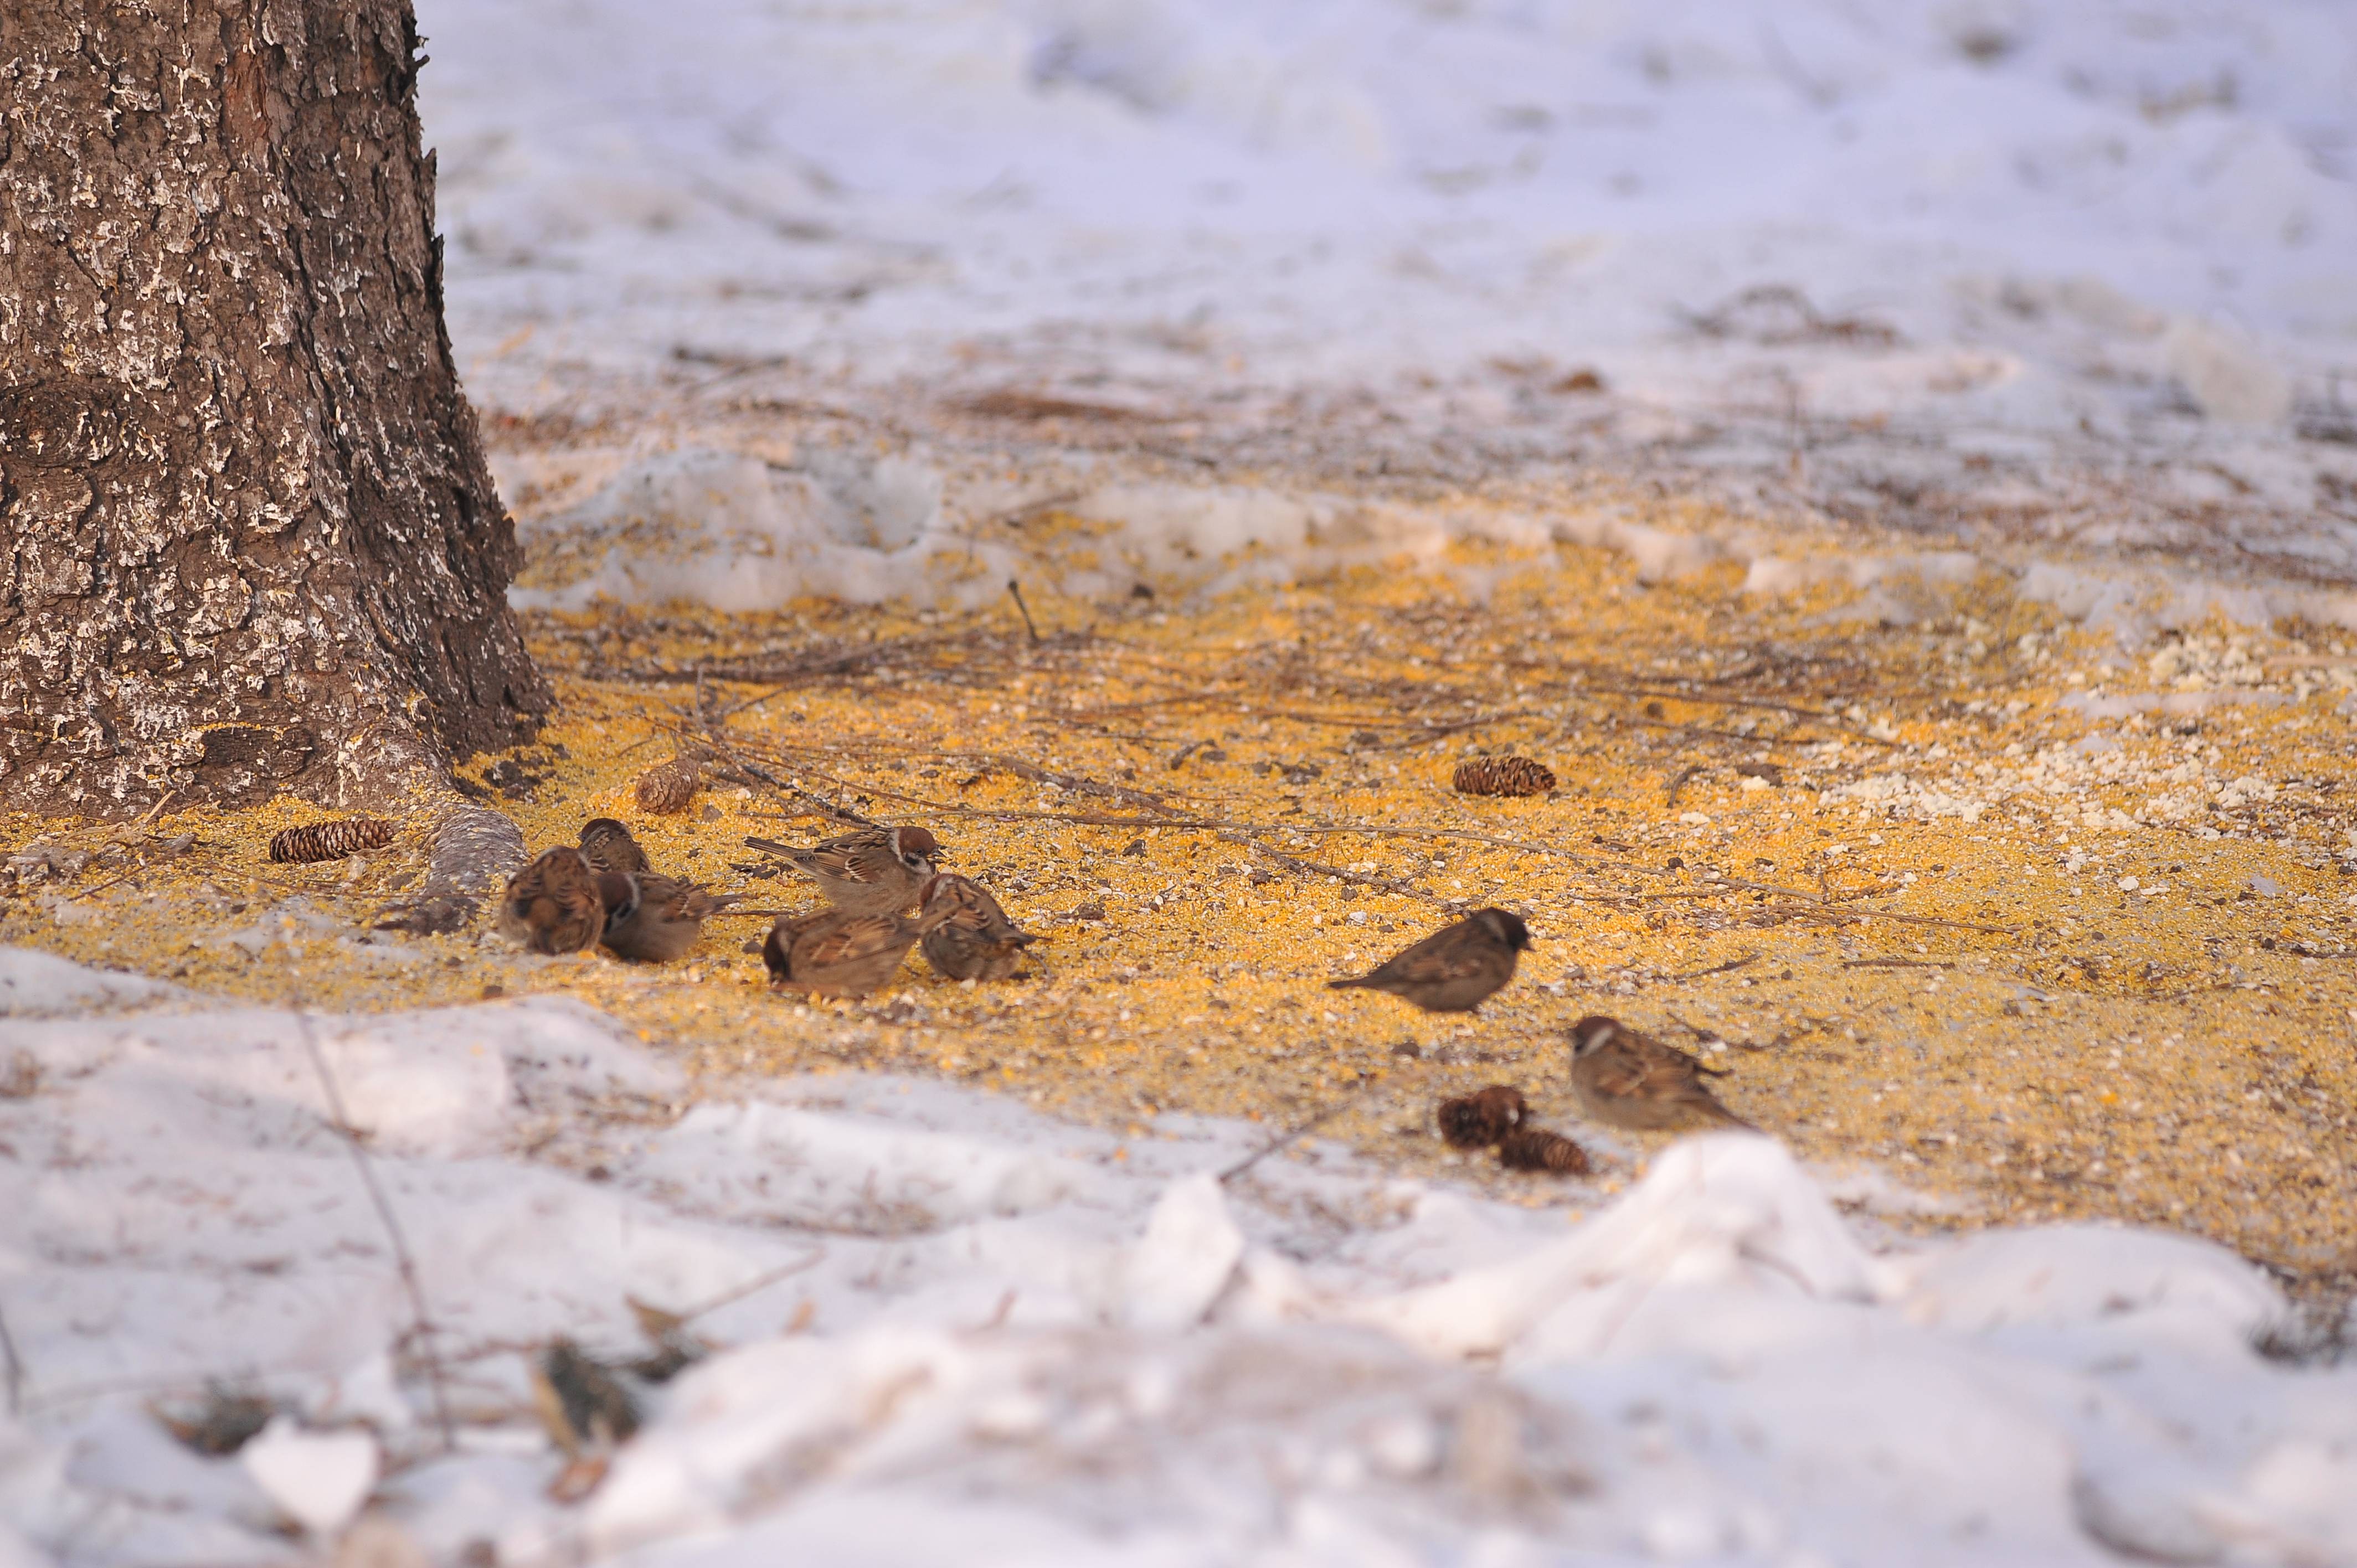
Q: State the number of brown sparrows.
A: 8